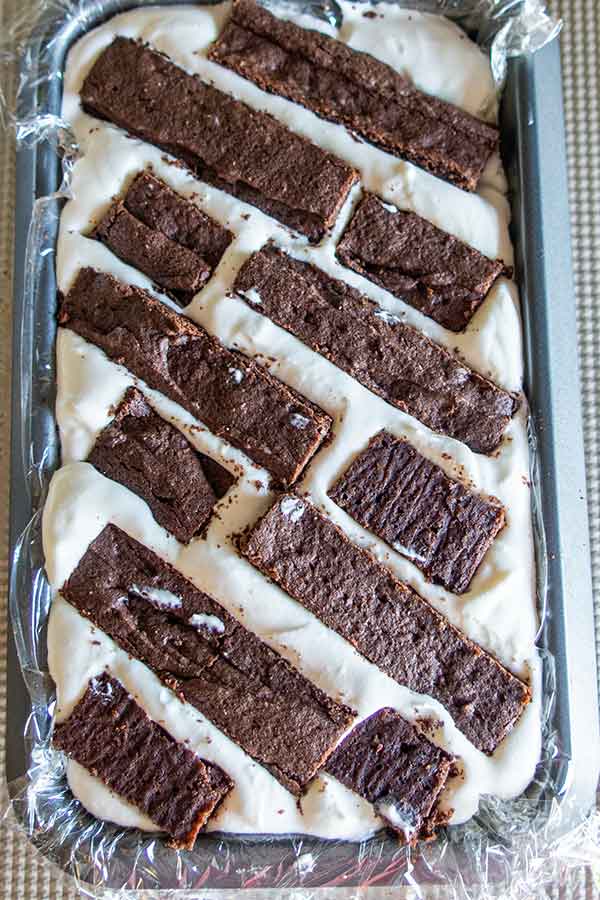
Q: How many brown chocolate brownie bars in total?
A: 12